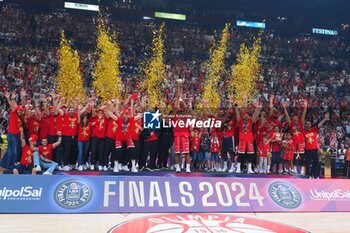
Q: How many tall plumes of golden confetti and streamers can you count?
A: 5